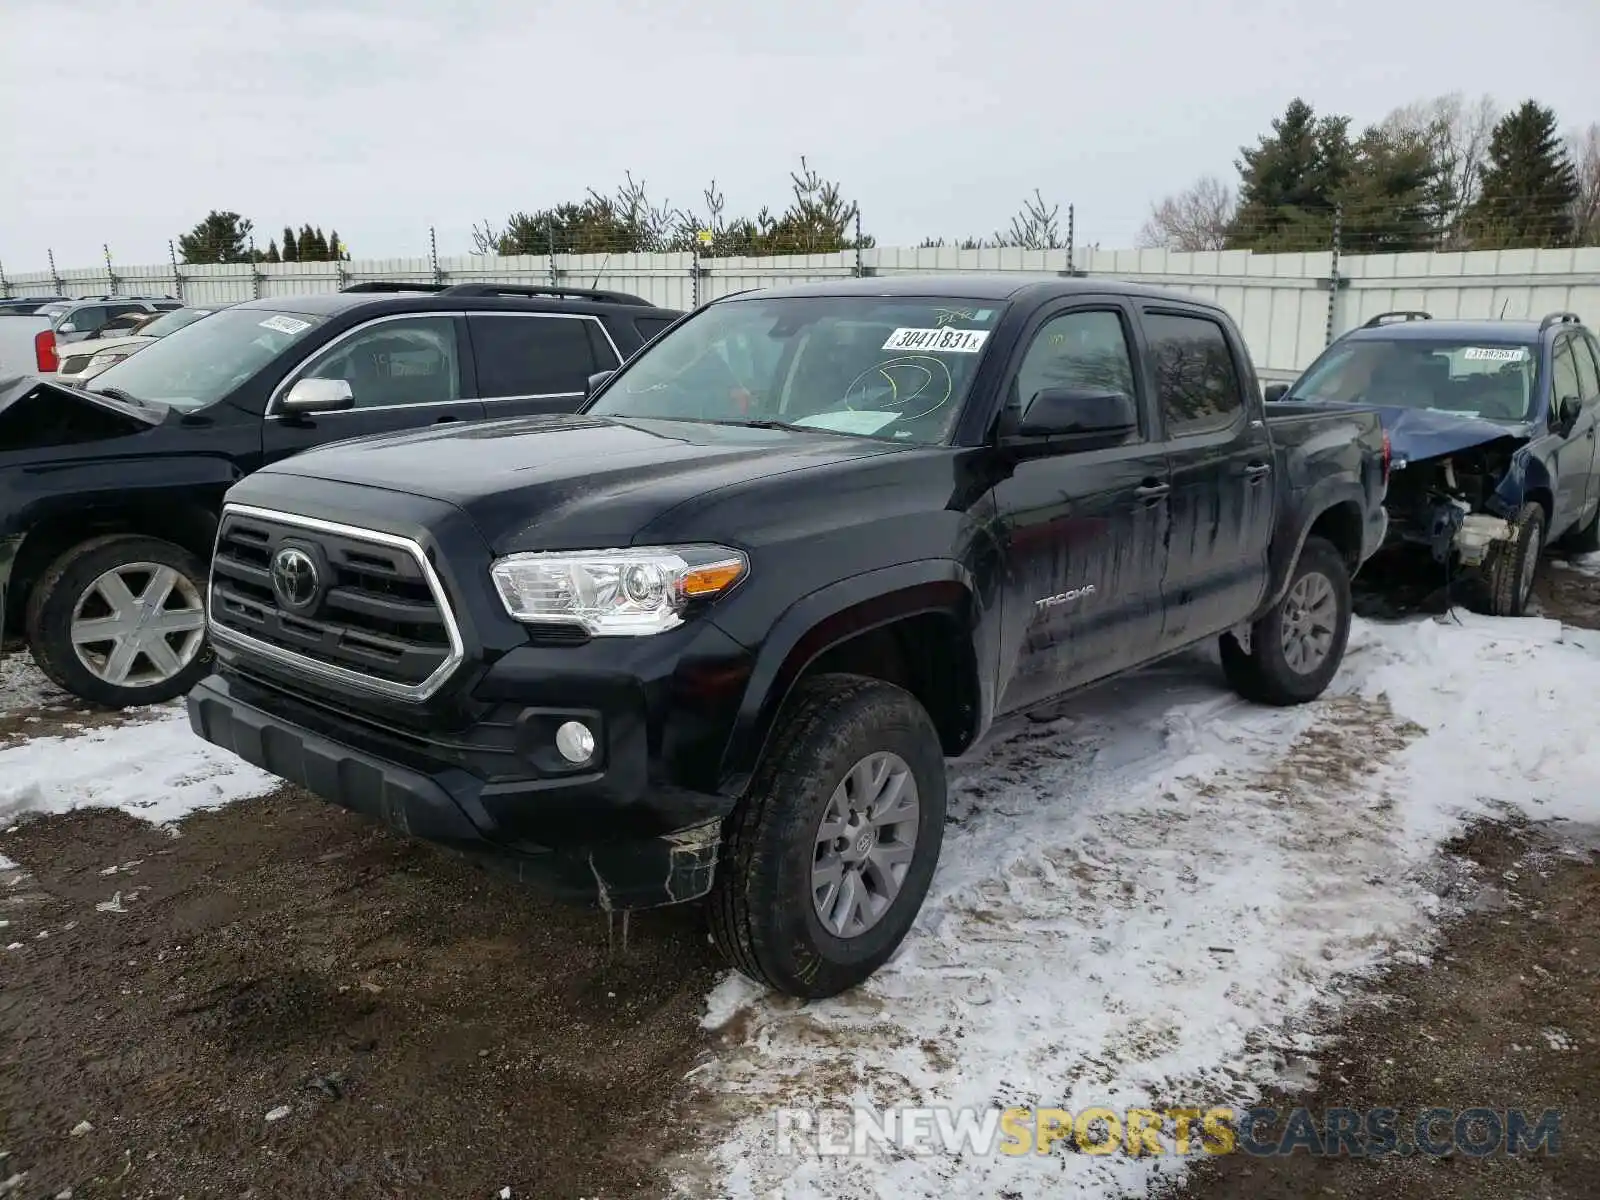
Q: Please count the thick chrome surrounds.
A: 1